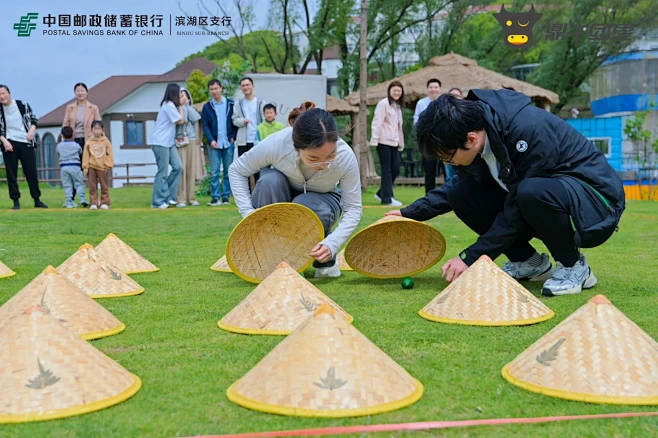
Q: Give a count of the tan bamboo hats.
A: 13